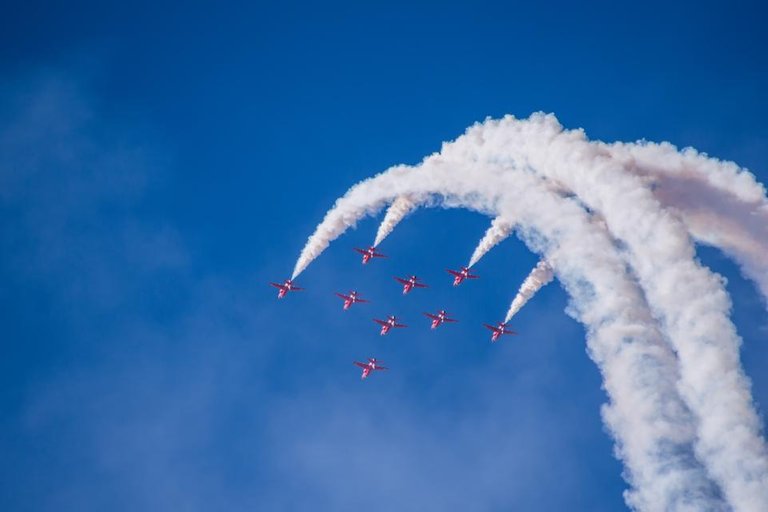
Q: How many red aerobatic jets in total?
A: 9